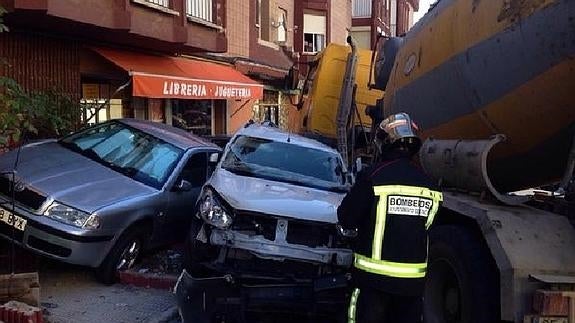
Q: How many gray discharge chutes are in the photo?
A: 1